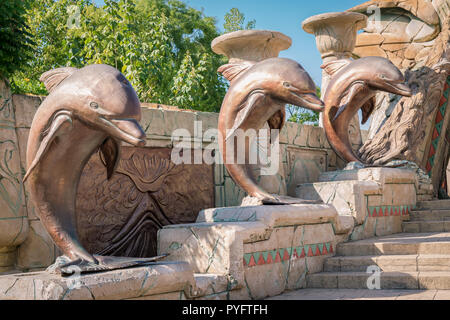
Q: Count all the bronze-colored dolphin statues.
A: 3